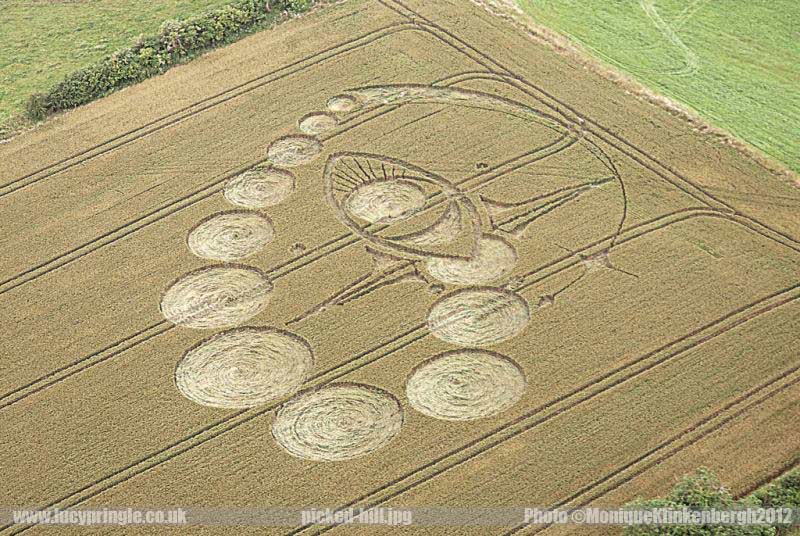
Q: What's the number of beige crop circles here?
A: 12